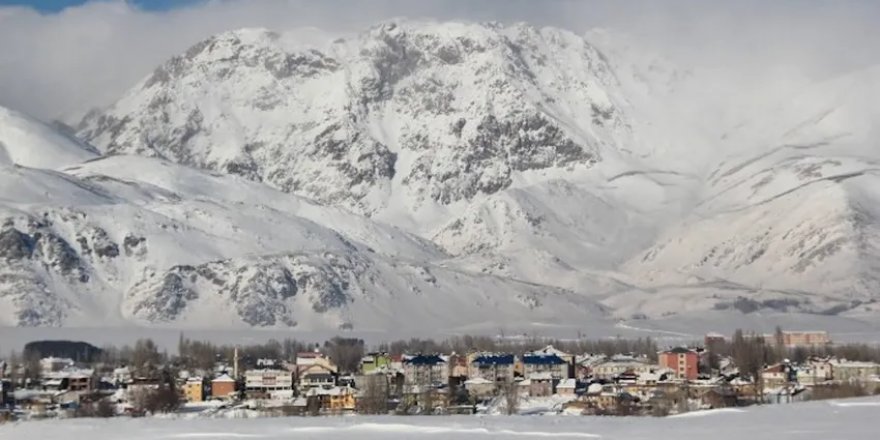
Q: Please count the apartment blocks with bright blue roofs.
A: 3